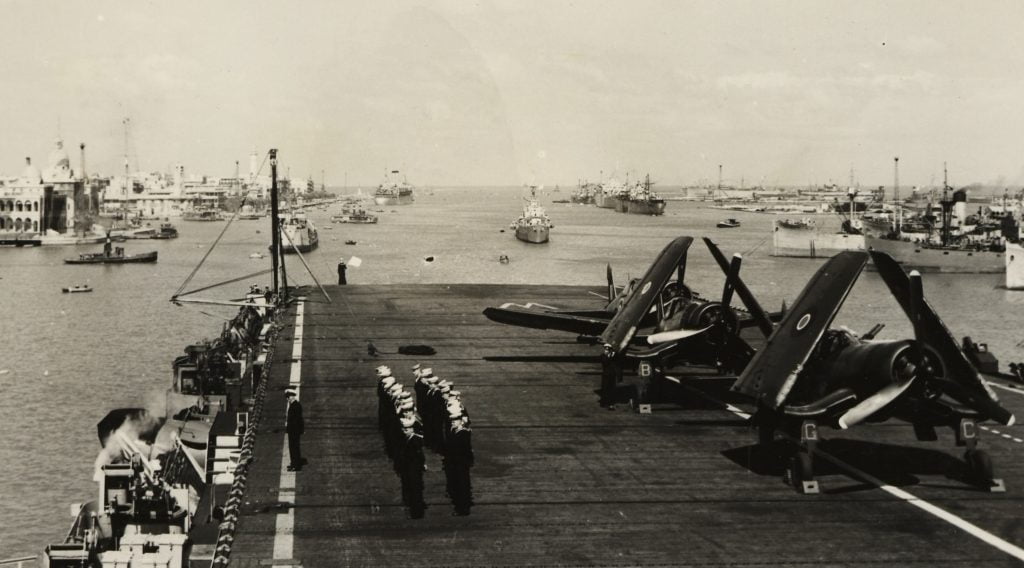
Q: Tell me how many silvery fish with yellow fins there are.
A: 0